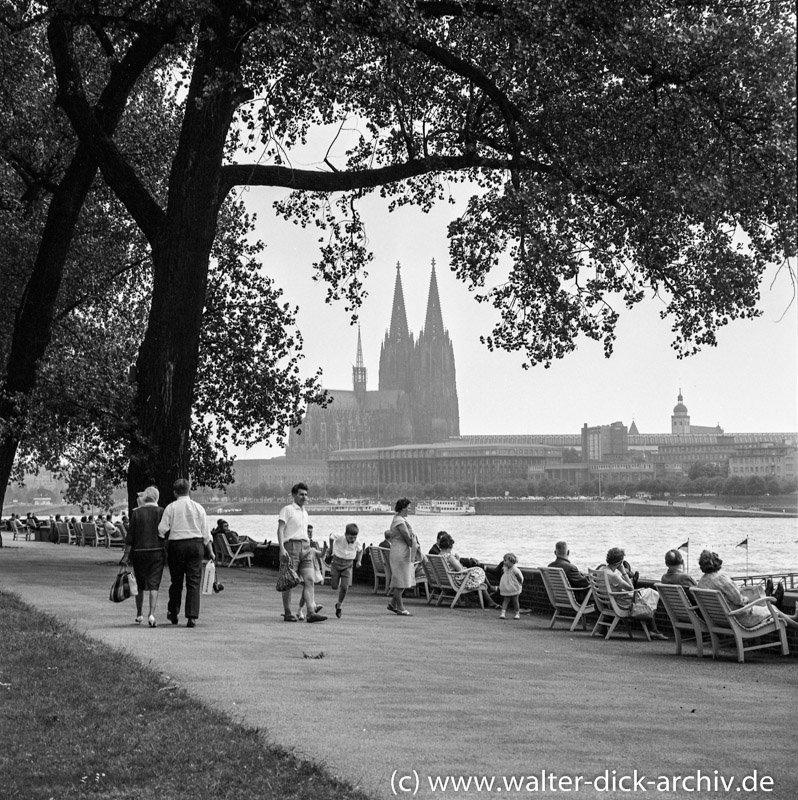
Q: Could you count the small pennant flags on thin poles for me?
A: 2